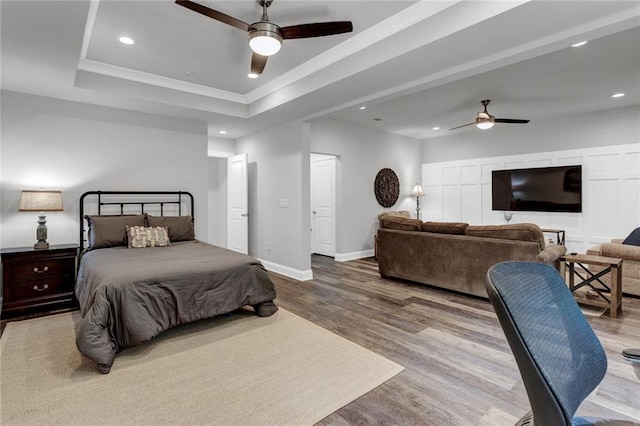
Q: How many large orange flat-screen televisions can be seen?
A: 0